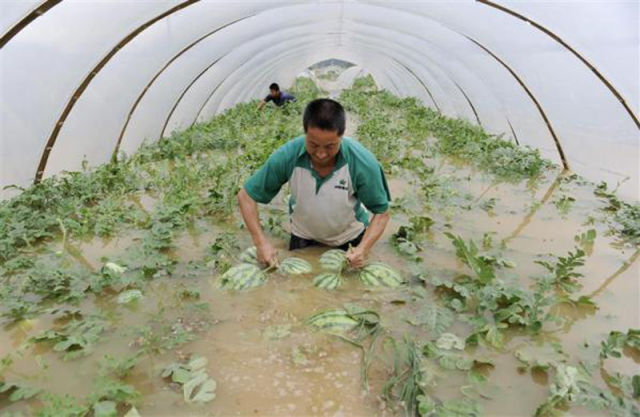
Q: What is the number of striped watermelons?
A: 7